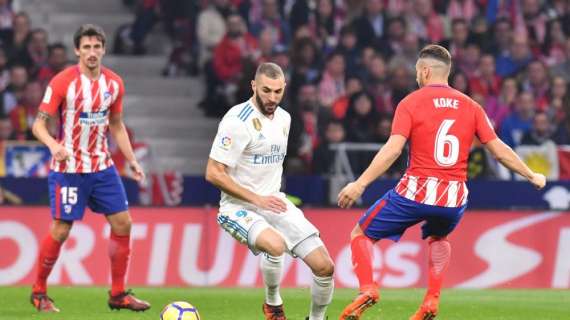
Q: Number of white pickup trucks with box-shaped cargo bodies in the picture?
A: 0